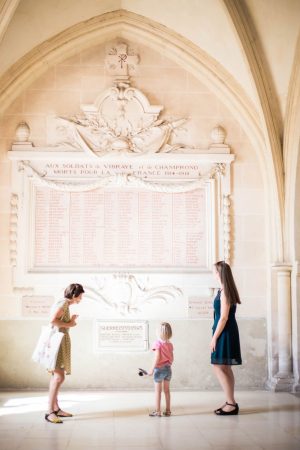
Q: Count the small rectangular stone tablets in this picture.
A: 3